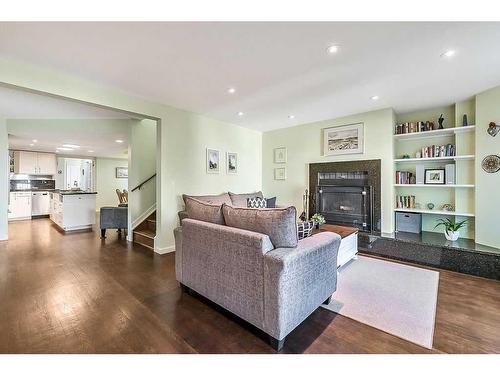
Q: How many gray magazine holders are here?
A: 2